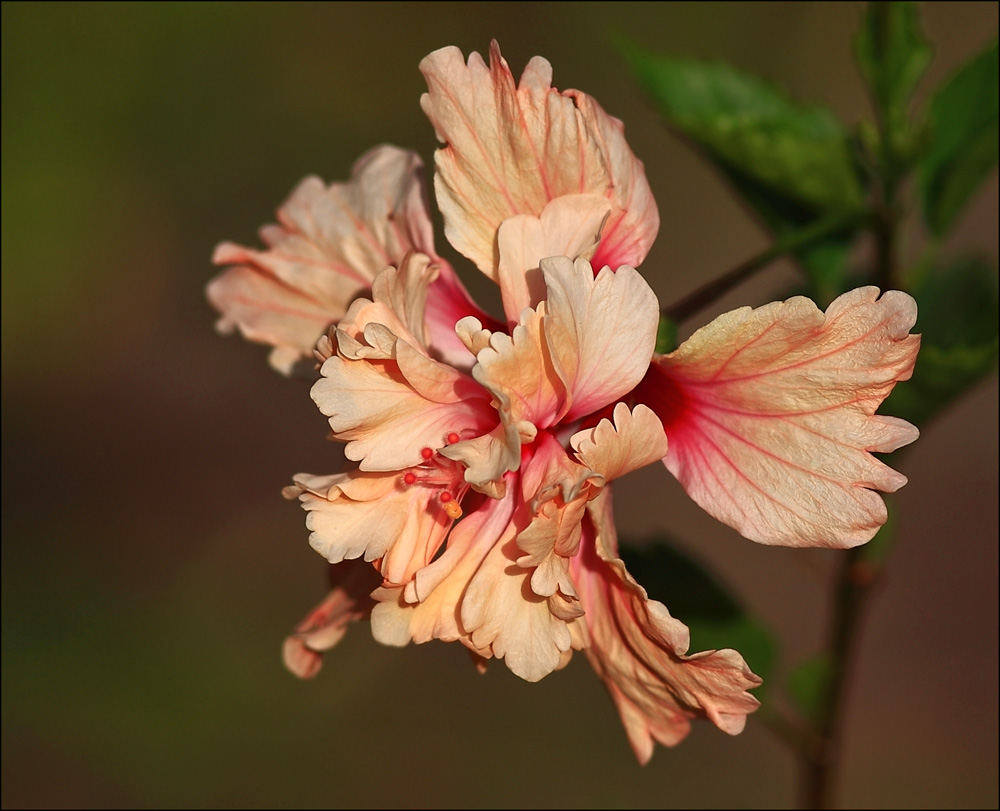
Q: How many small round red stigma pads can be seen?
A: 4